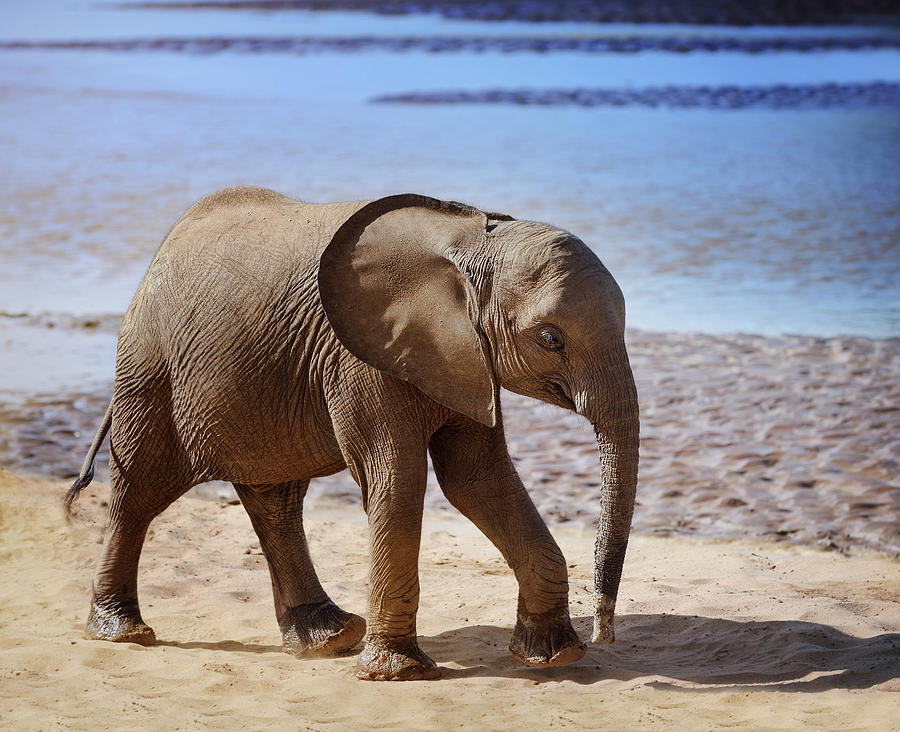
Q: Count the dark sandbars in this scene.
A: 3